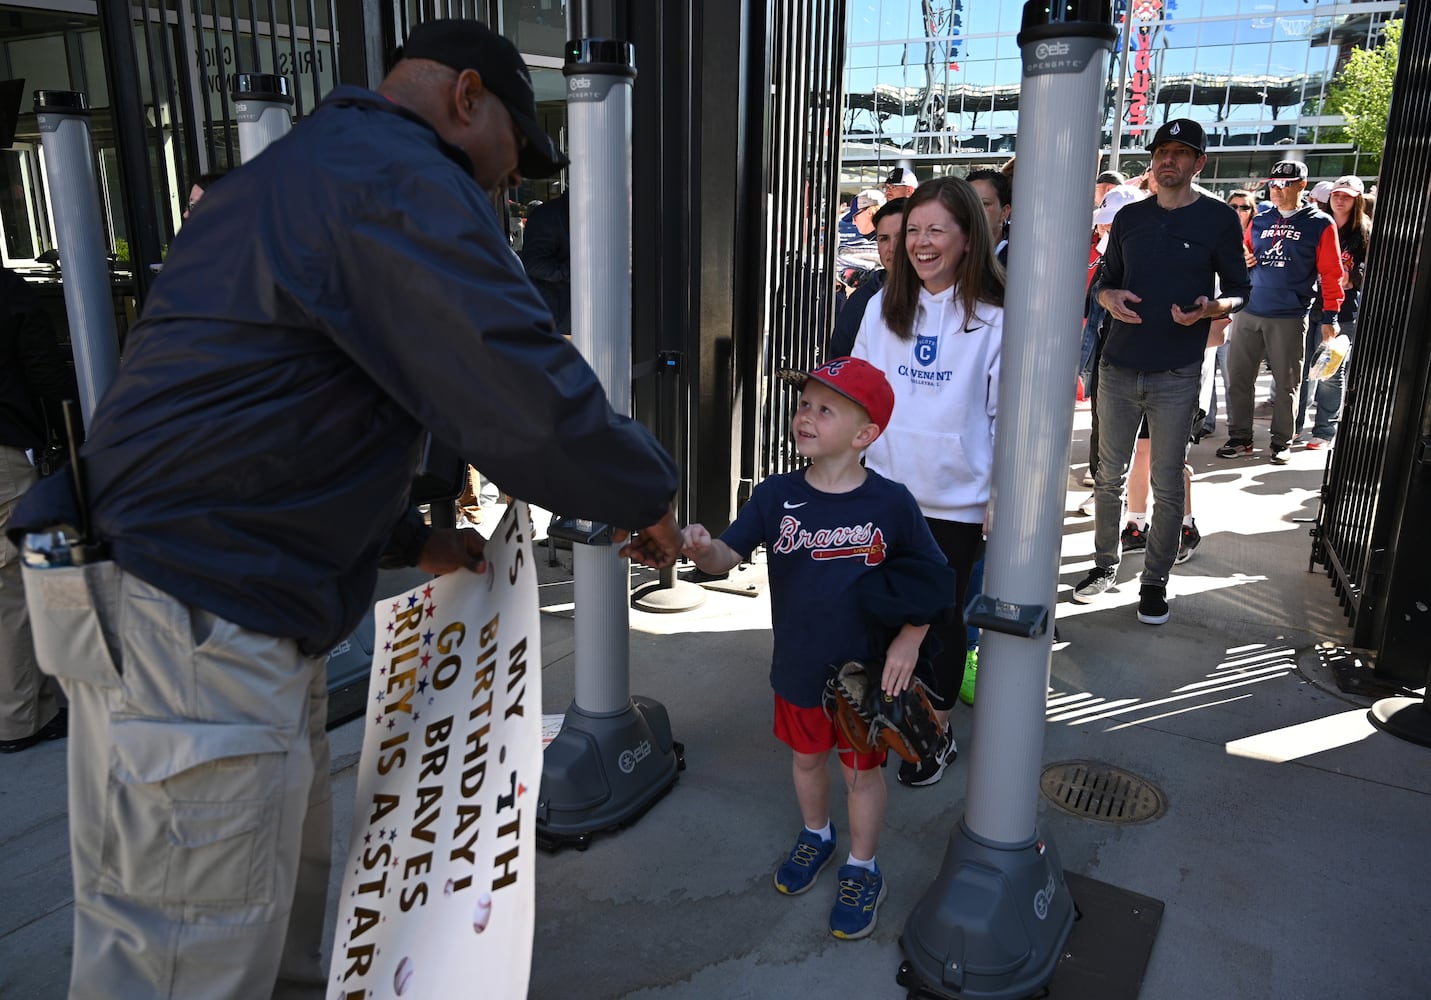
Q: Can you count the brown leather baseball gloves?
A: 1